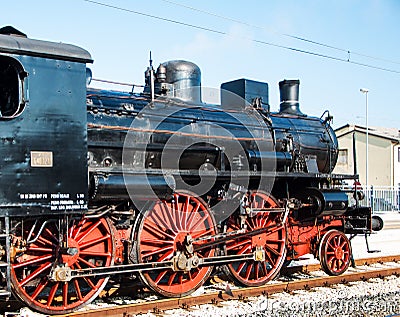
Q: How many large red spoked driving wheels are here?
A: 3